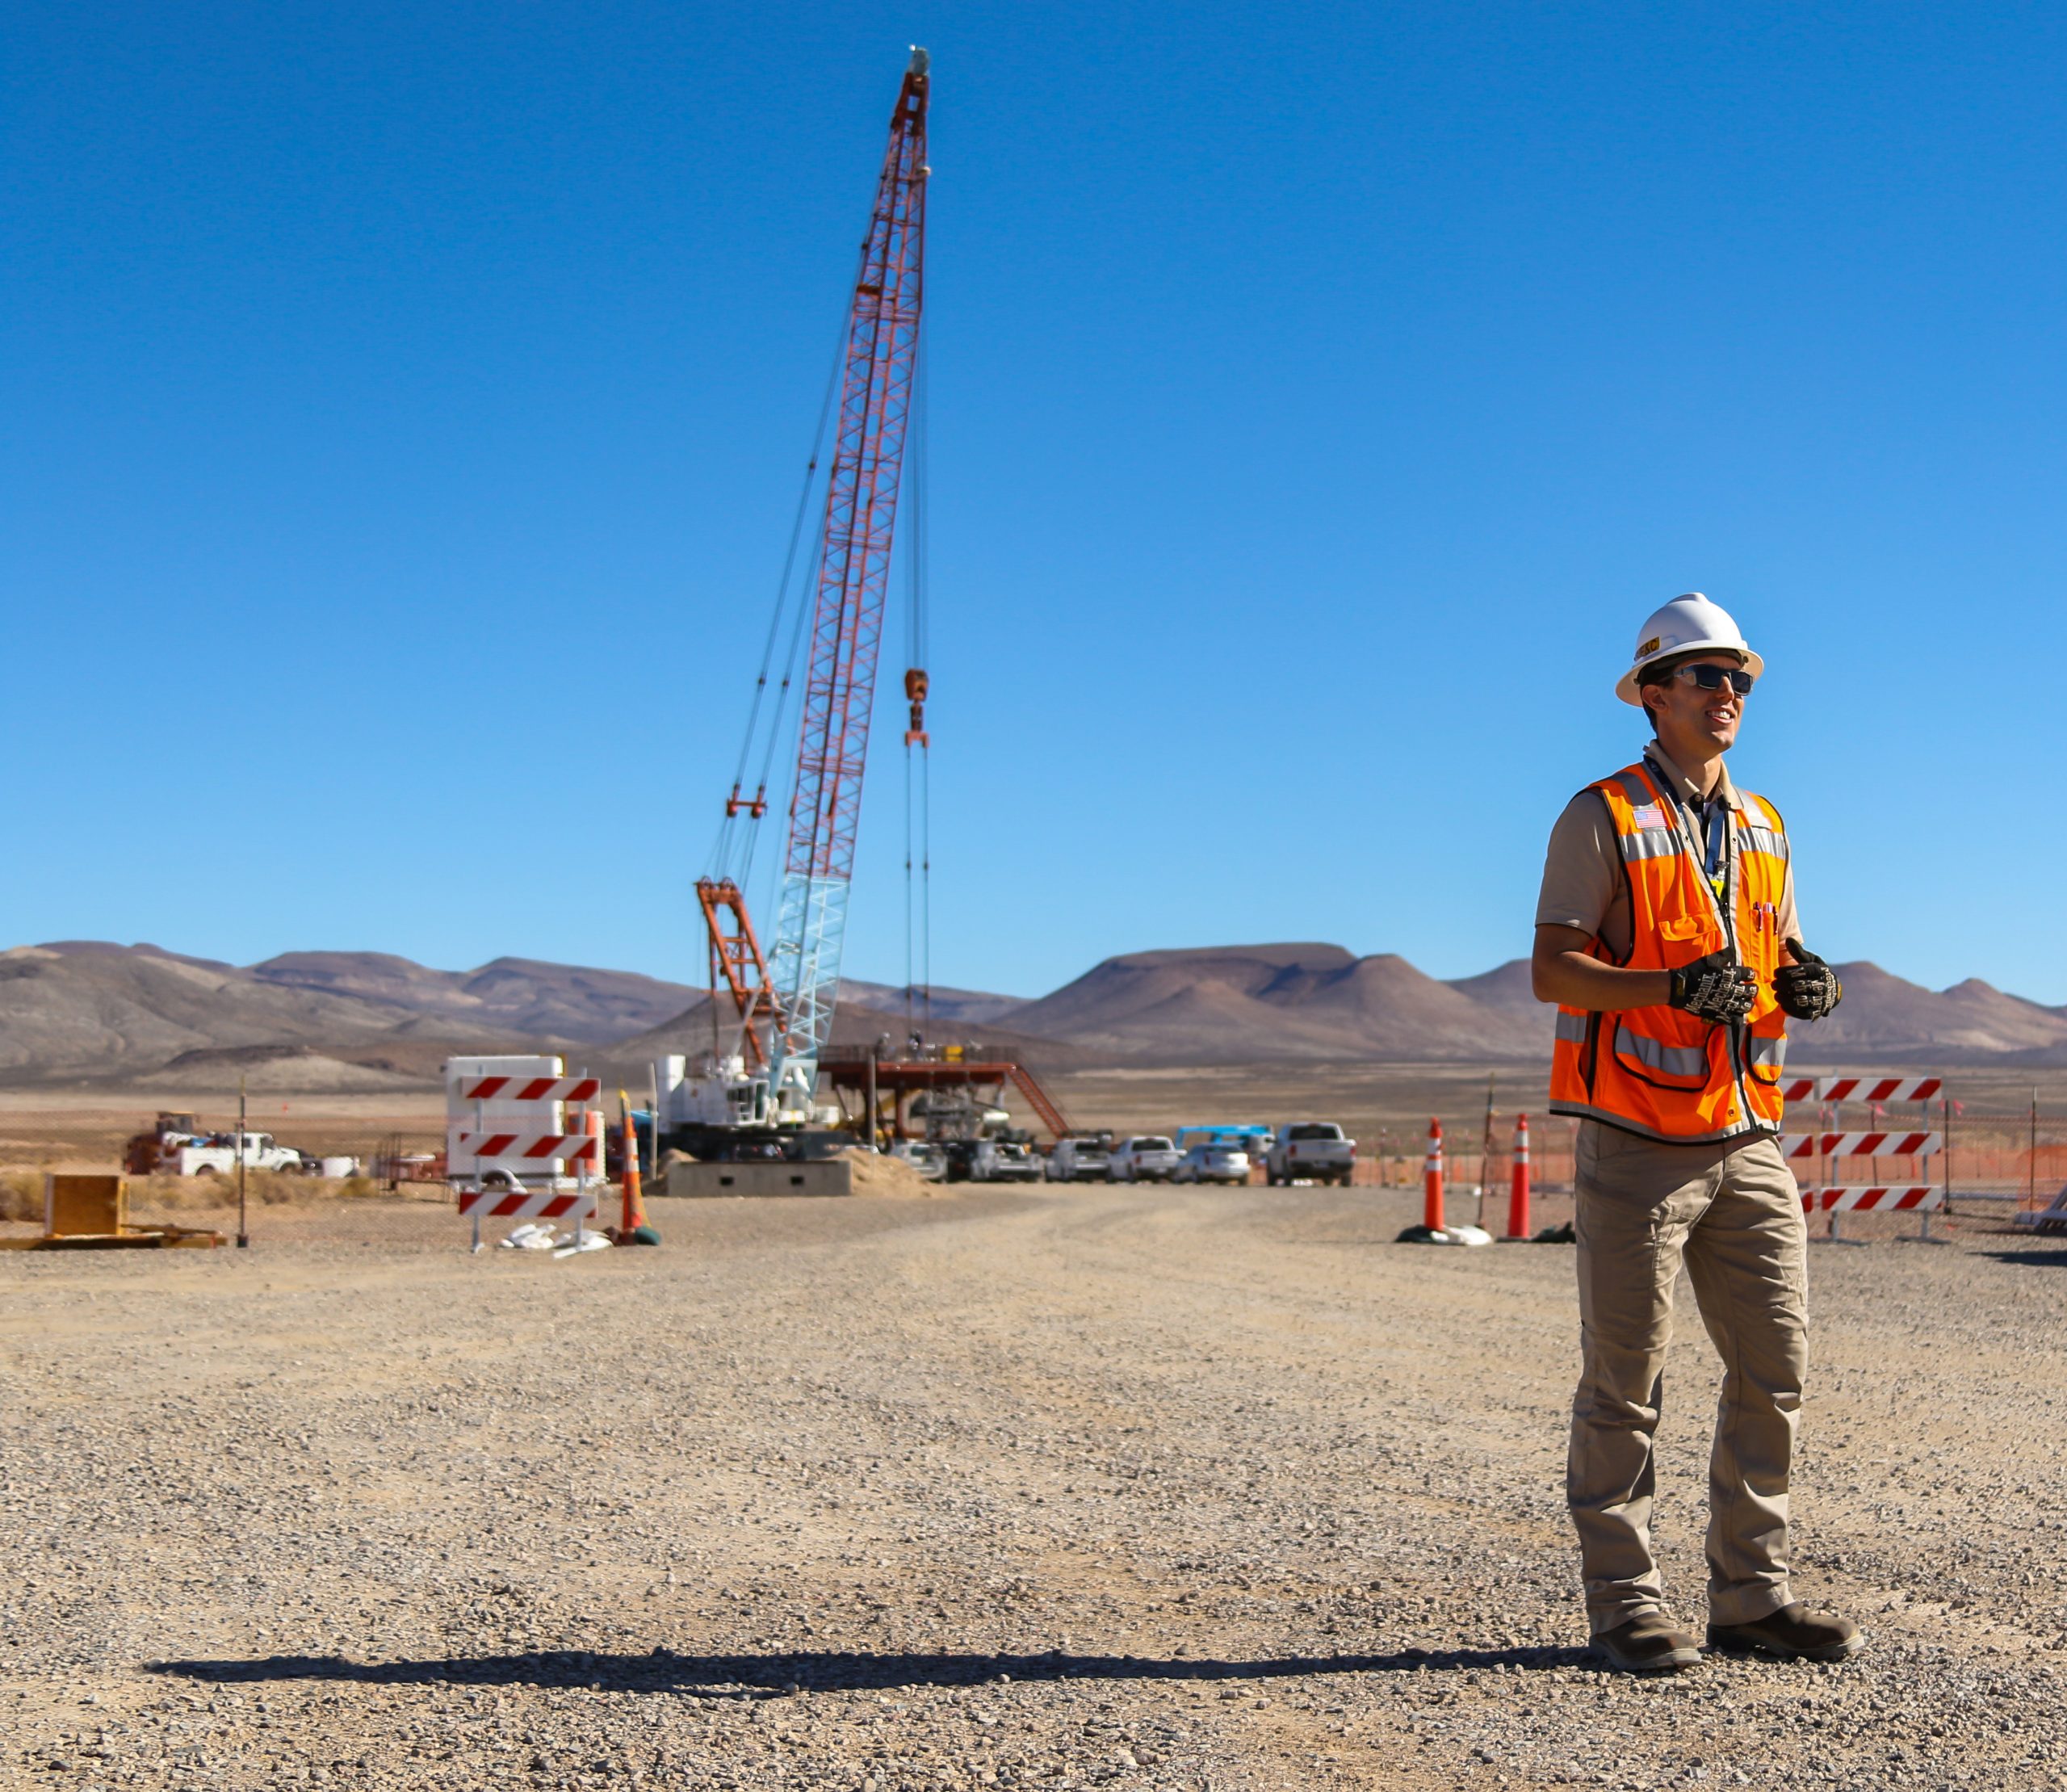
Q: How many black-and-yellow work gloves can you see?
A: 2